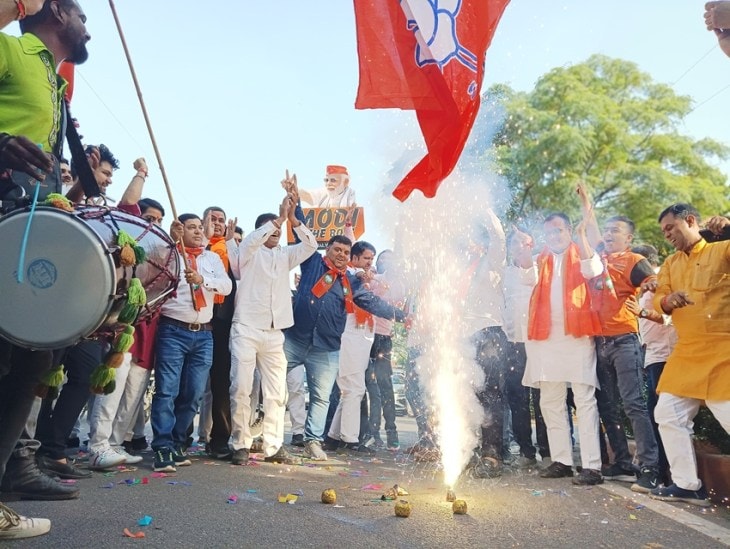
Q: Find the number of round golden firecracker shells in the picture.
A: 3